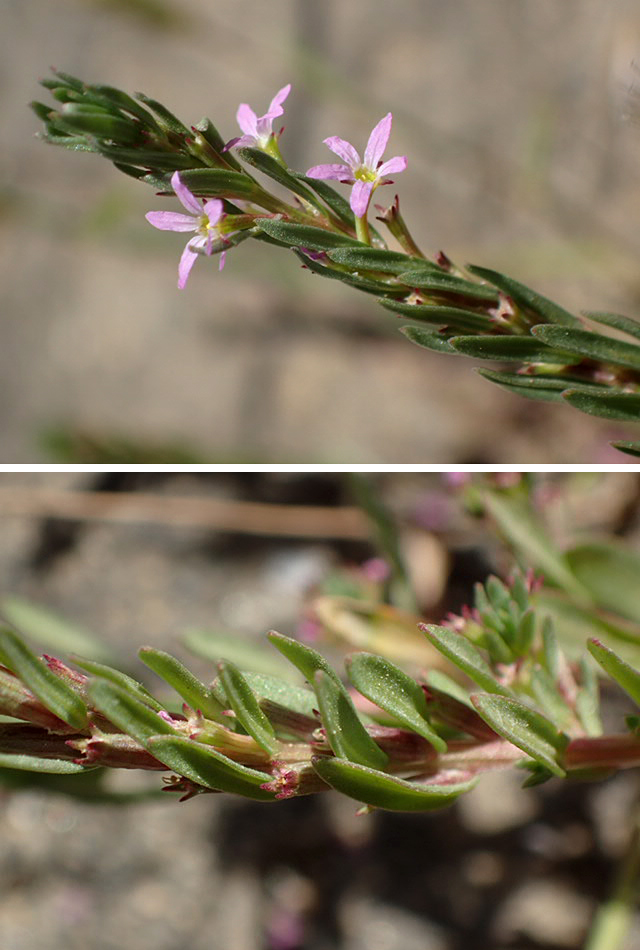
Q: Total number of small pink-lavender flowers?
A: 3